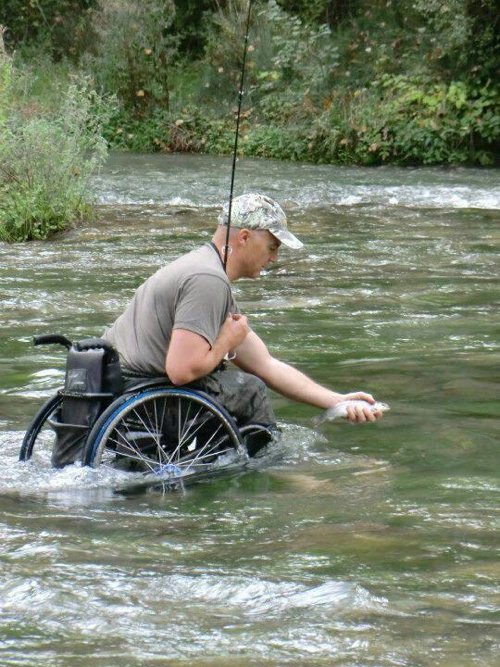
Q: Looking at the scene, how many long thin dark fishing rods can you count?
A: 1